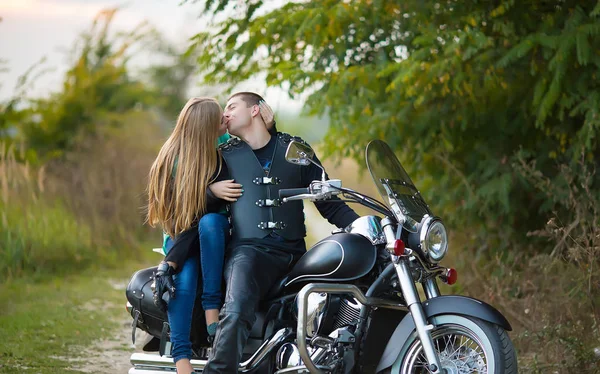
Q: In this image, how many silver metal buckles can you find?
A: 3